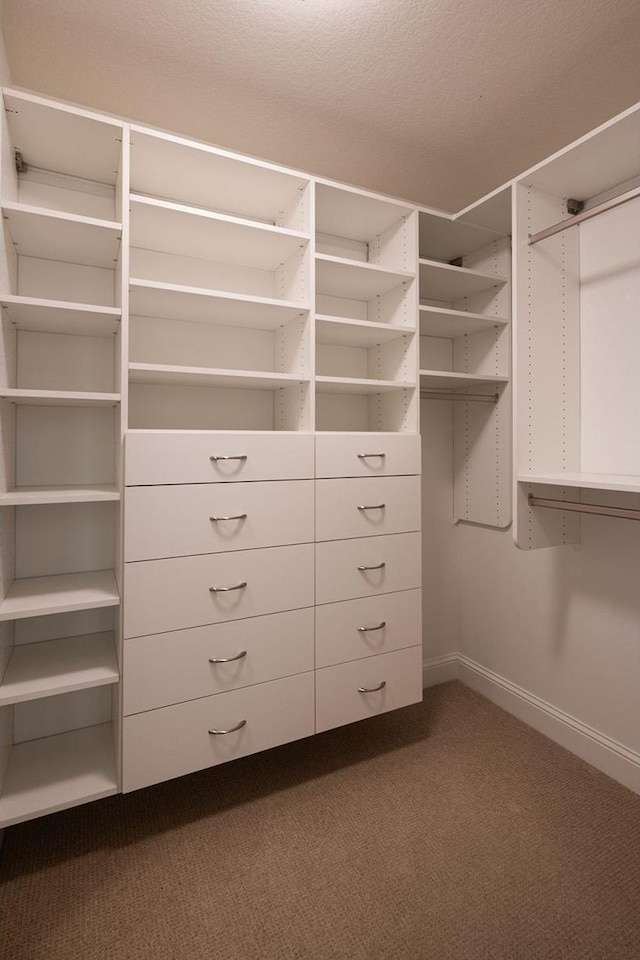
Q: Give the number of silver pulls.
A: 10